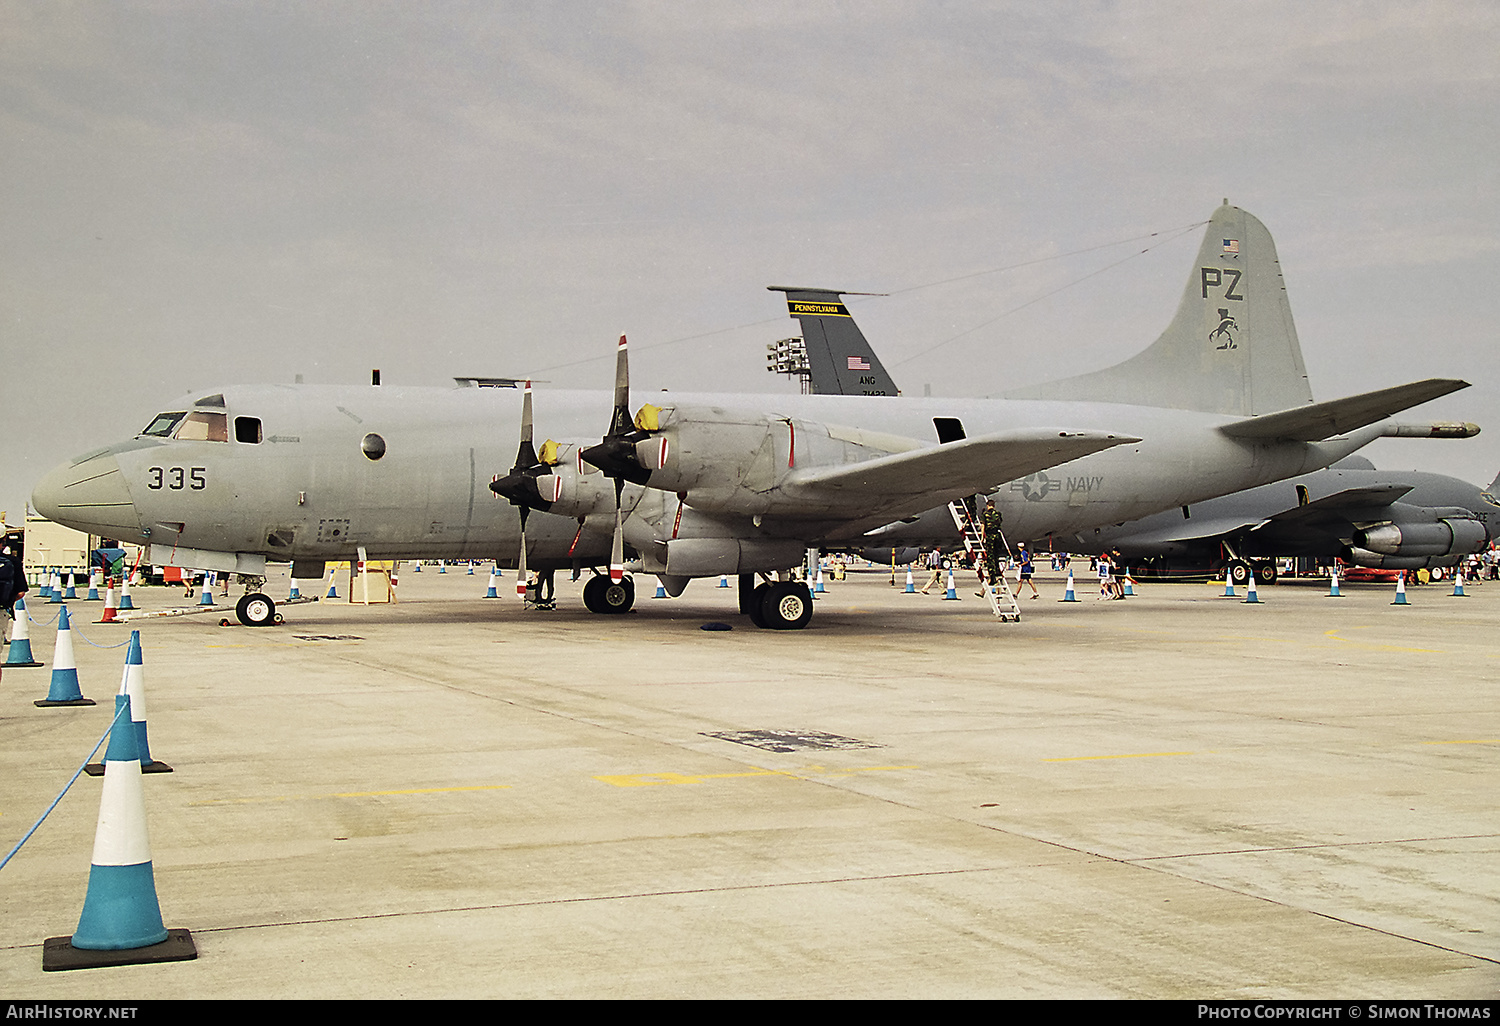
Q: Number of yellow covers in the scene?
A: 2